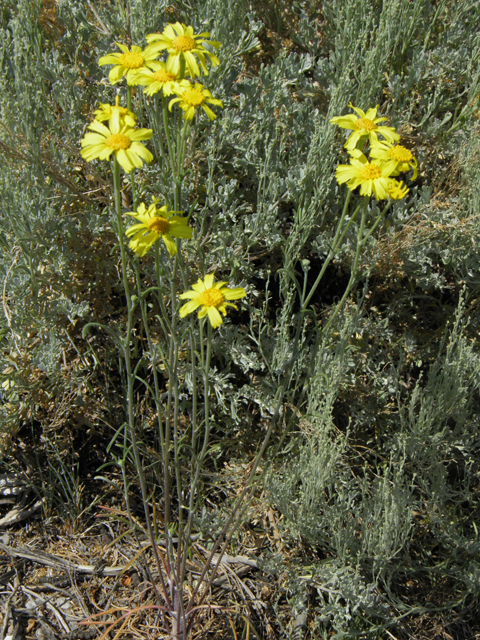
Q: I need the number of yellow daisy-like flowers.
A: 12